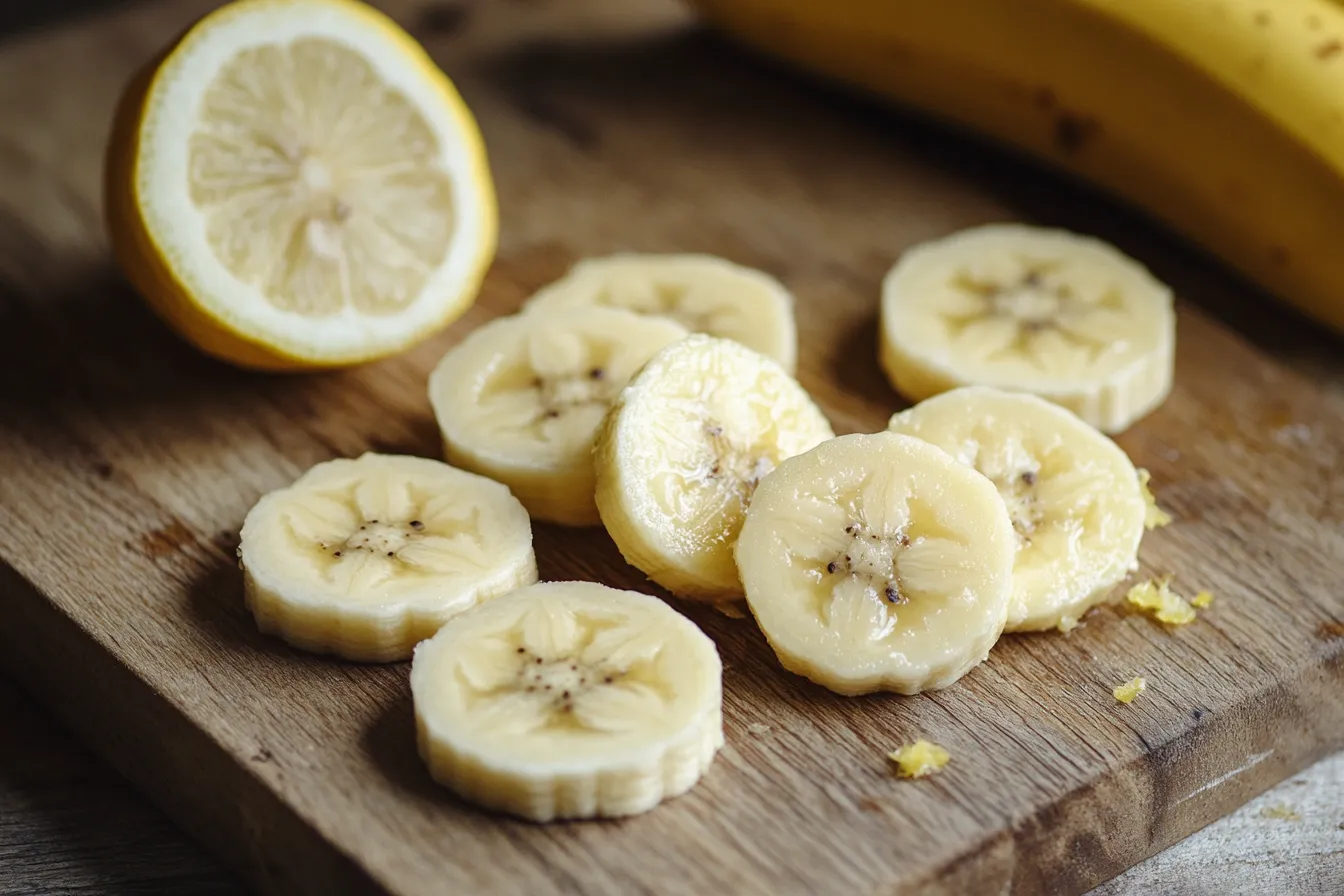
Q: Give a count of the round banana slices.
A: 8